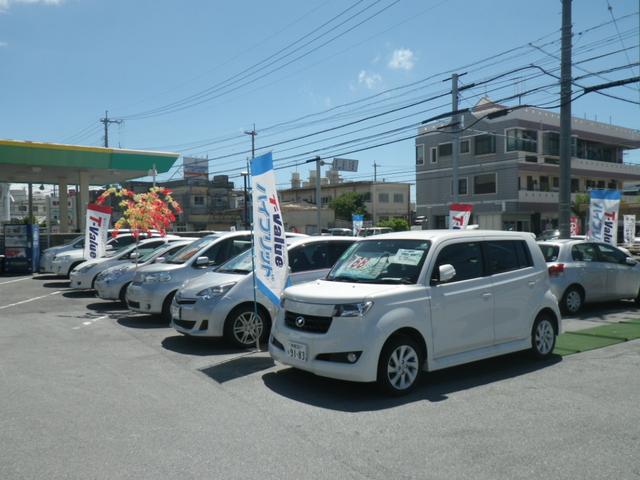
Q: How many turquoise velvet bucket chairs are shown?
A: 0